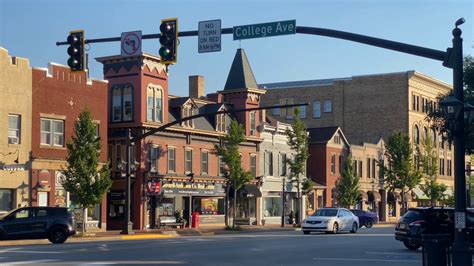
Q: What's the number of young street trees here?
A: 6